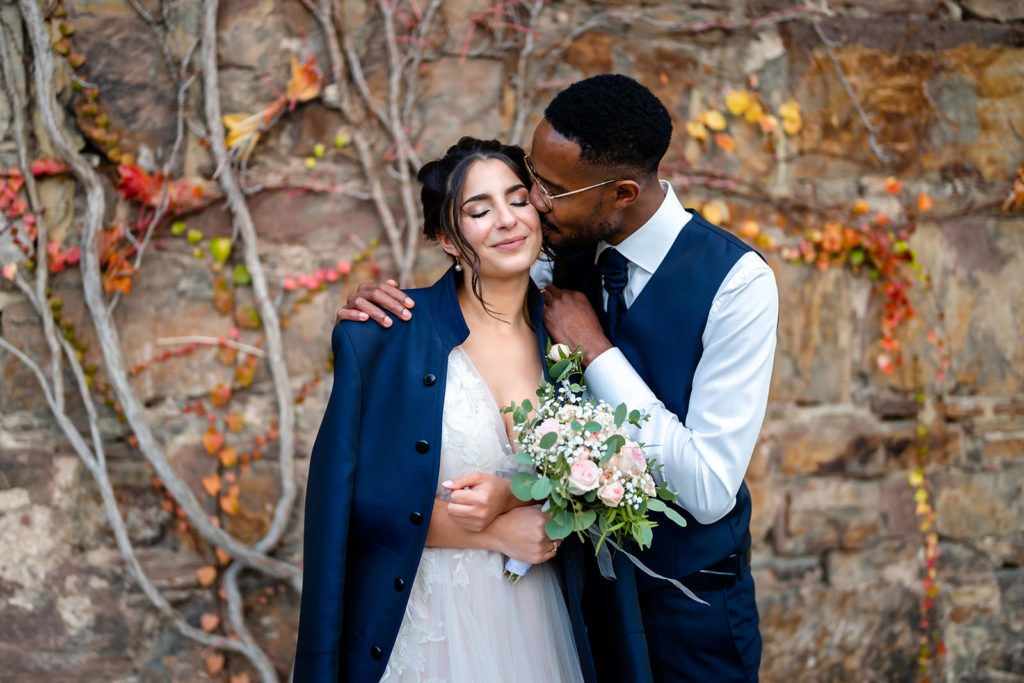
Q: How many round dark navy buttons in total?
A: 5